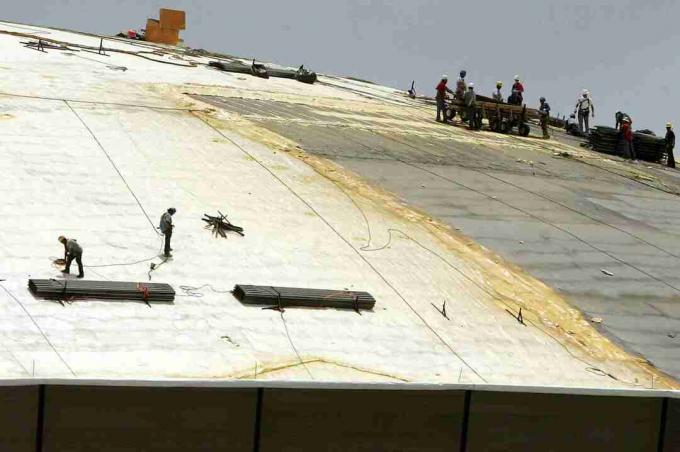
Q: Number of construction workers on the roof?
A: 13